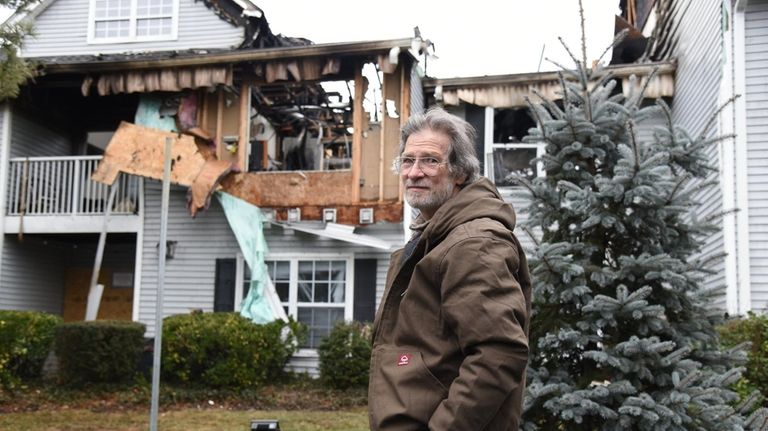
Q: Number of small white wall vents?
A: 4